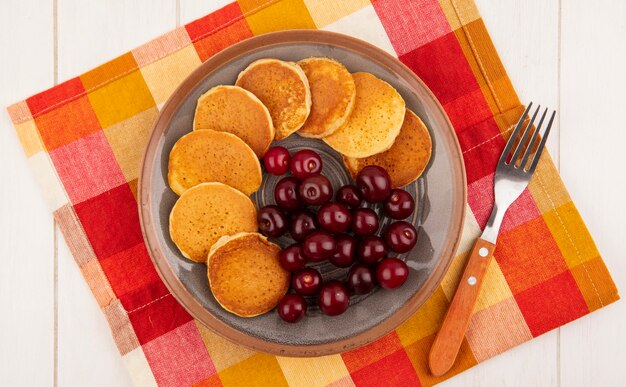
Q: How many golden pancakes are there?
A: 8